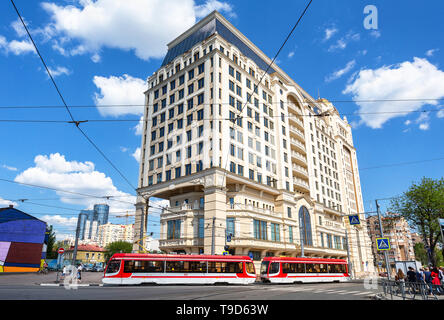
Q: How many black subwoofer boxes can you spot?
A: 0